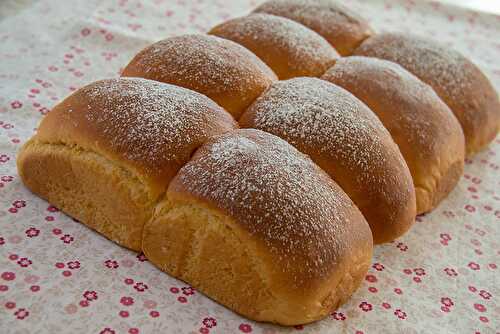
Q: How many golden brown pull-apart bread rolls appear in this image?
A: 8